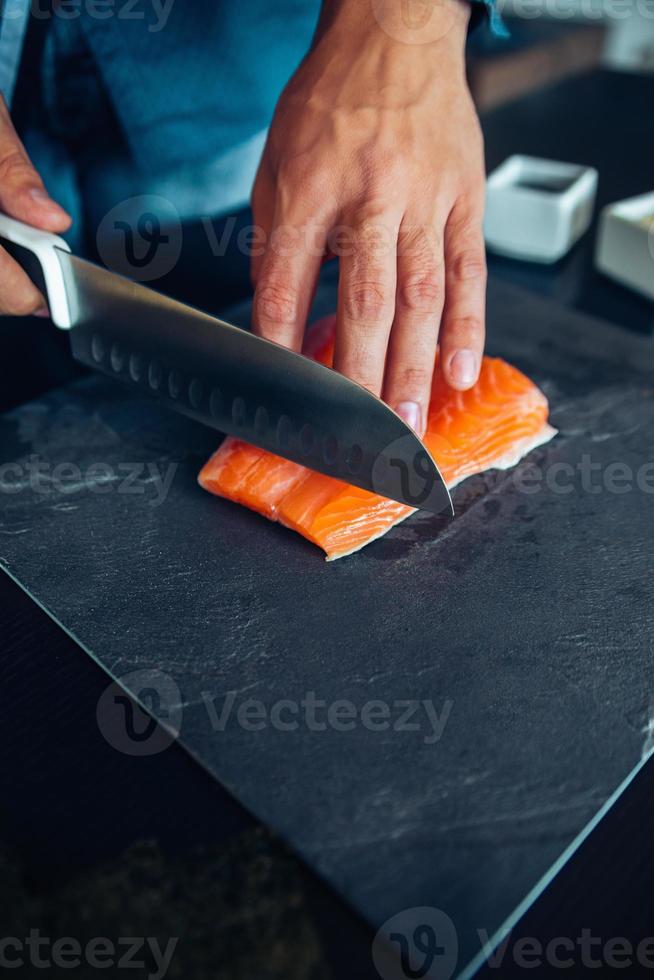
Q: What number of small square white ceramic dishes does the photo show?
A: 2